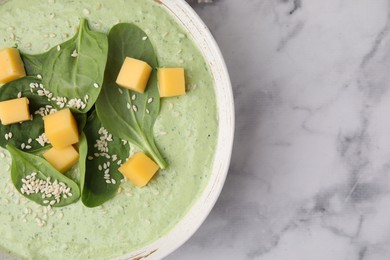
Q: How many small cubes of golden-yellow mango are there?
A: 7